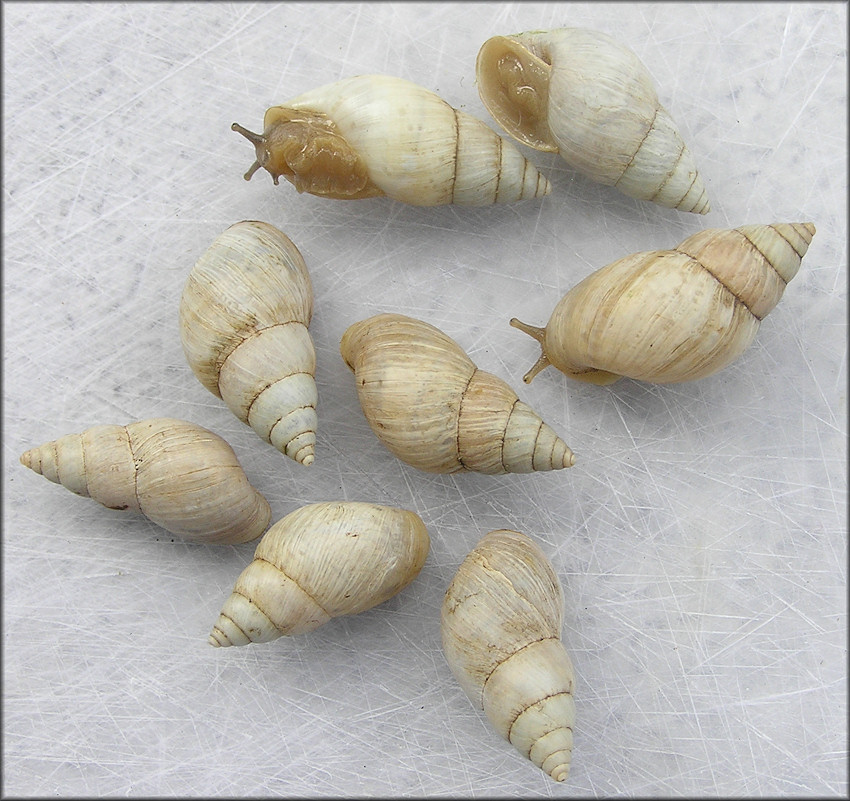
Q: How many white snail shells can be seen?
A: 8